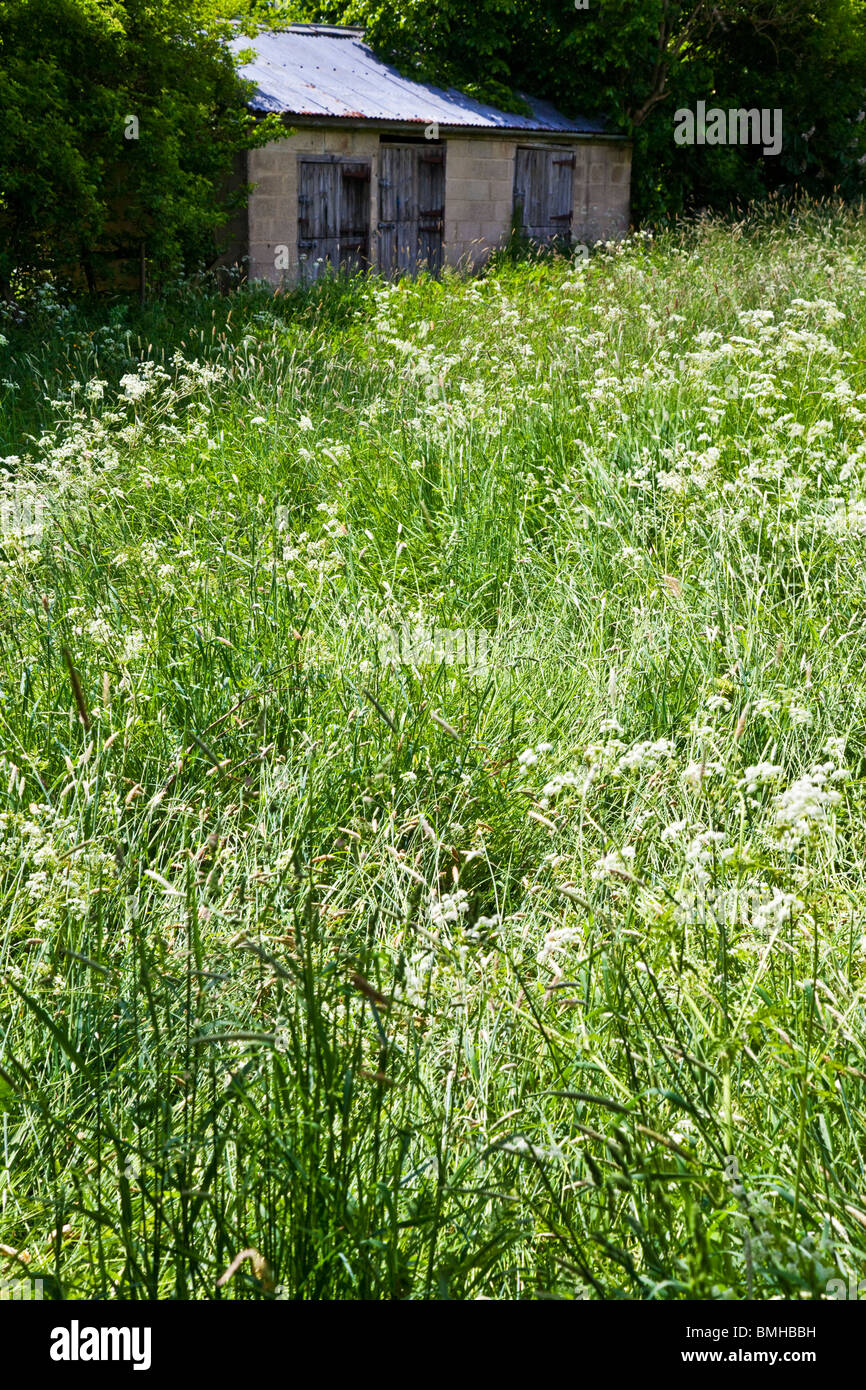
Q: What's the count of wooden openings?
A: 3